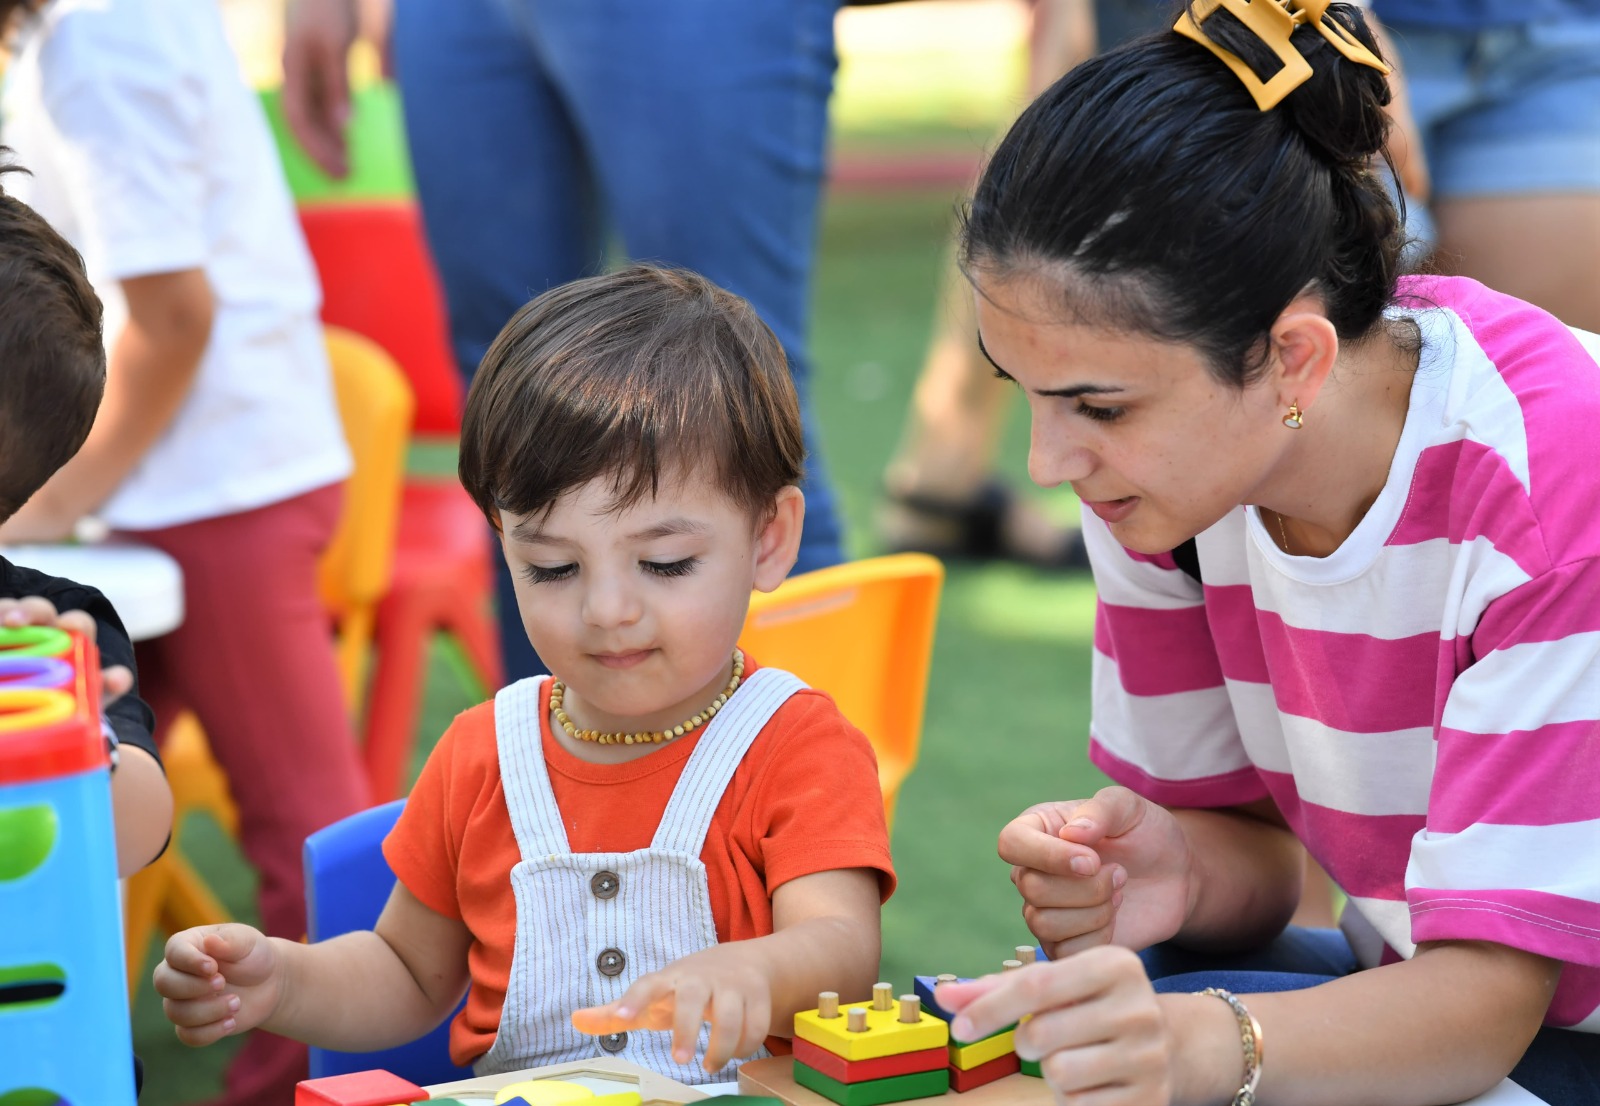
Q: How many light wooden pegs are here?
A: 7